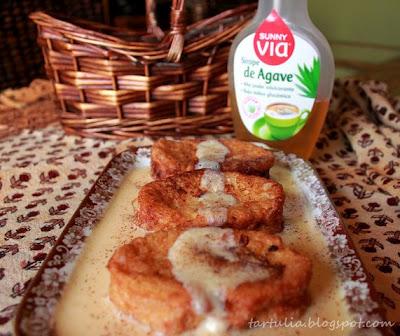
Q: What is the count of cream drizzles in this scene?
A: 3